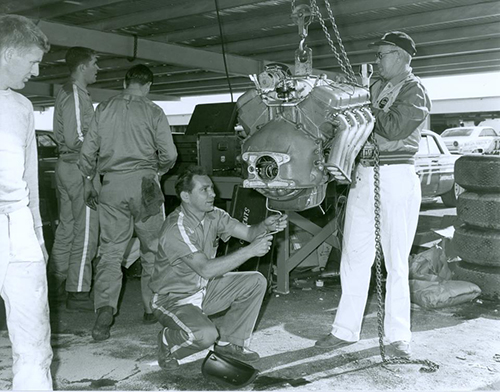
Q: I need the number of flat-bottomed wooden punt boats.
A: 0